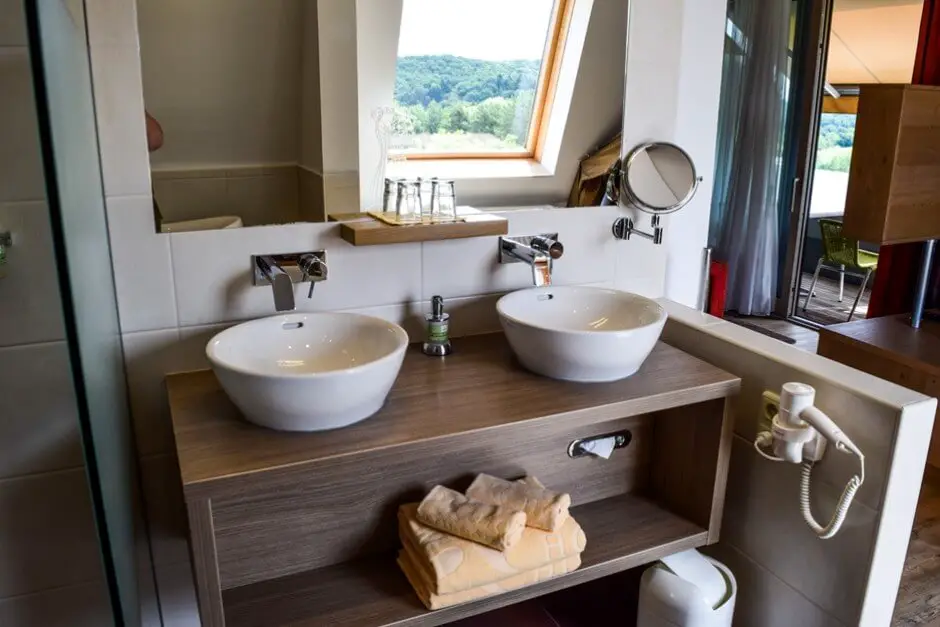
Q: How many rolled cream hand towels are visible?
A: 2